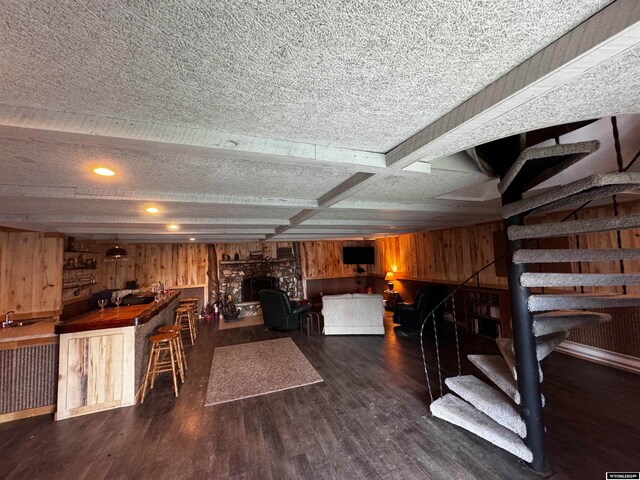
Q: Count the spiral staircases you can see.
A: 1